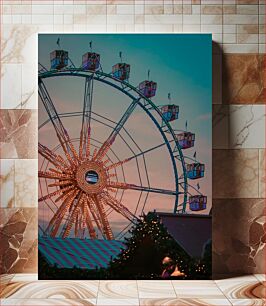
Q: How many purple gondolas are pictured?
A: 4